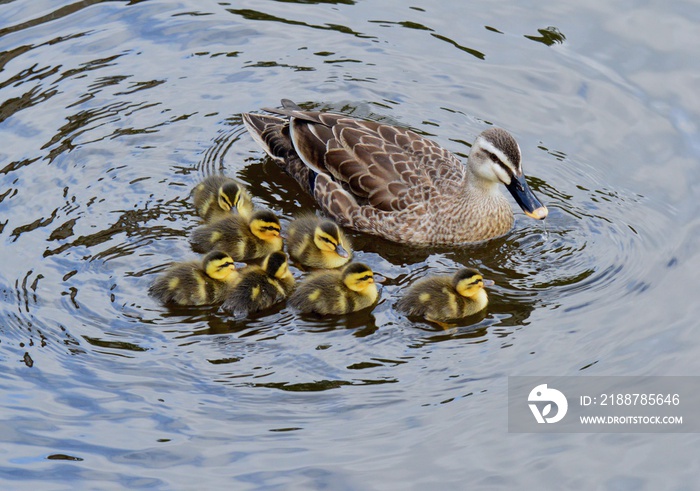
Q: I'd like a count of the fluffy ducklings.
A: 7